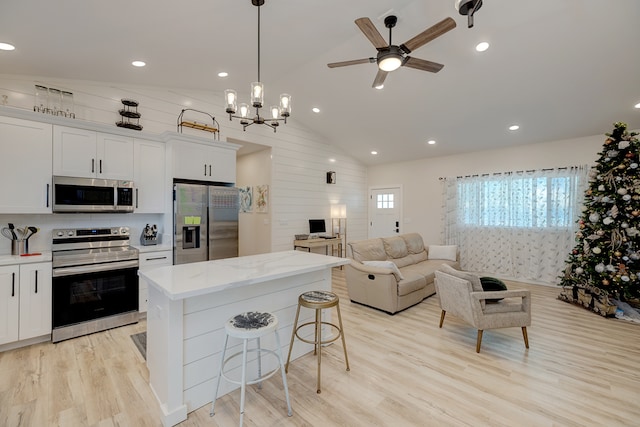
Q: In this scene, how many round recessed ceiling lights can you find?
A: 10